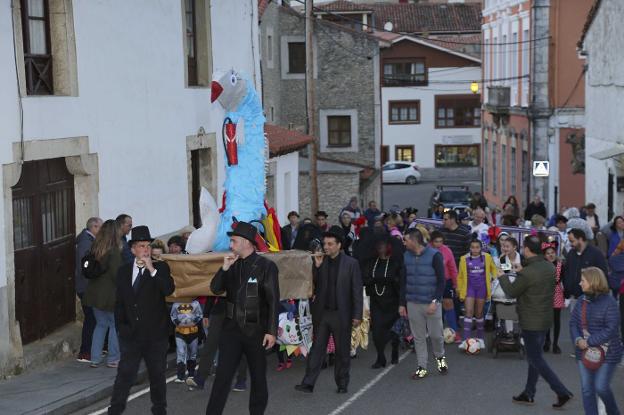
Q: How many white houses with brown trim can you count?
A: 1